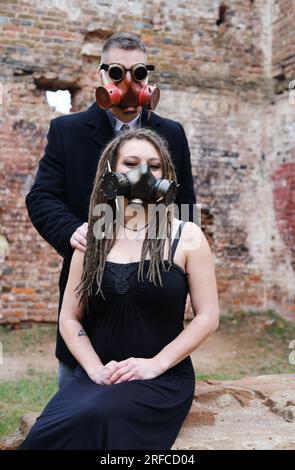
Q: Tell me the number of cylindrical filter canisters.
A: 4